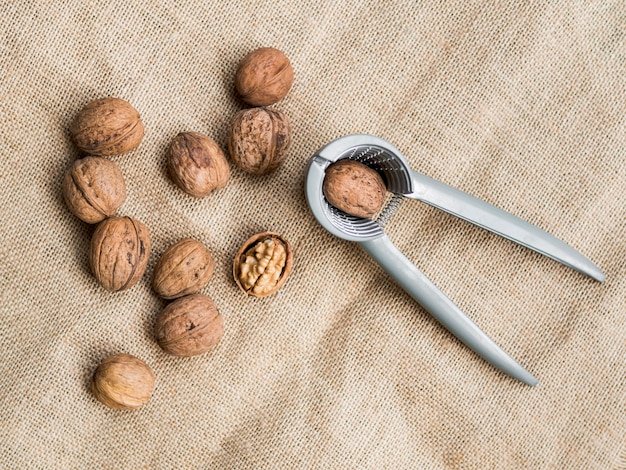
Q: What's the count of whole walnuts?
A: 10